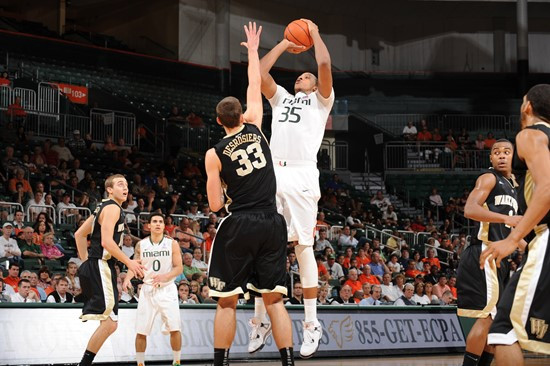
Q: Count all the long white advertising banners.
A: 1